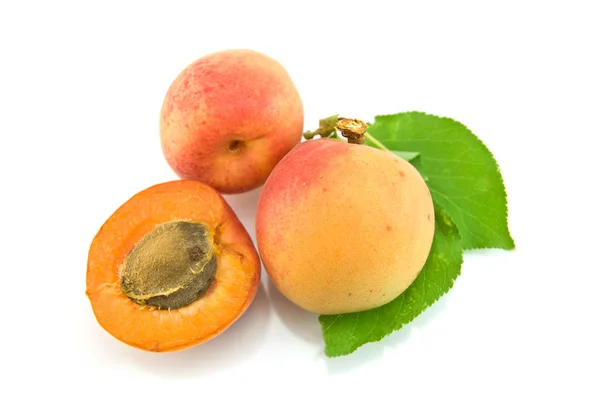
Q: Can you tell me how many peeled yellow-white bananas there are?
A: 0